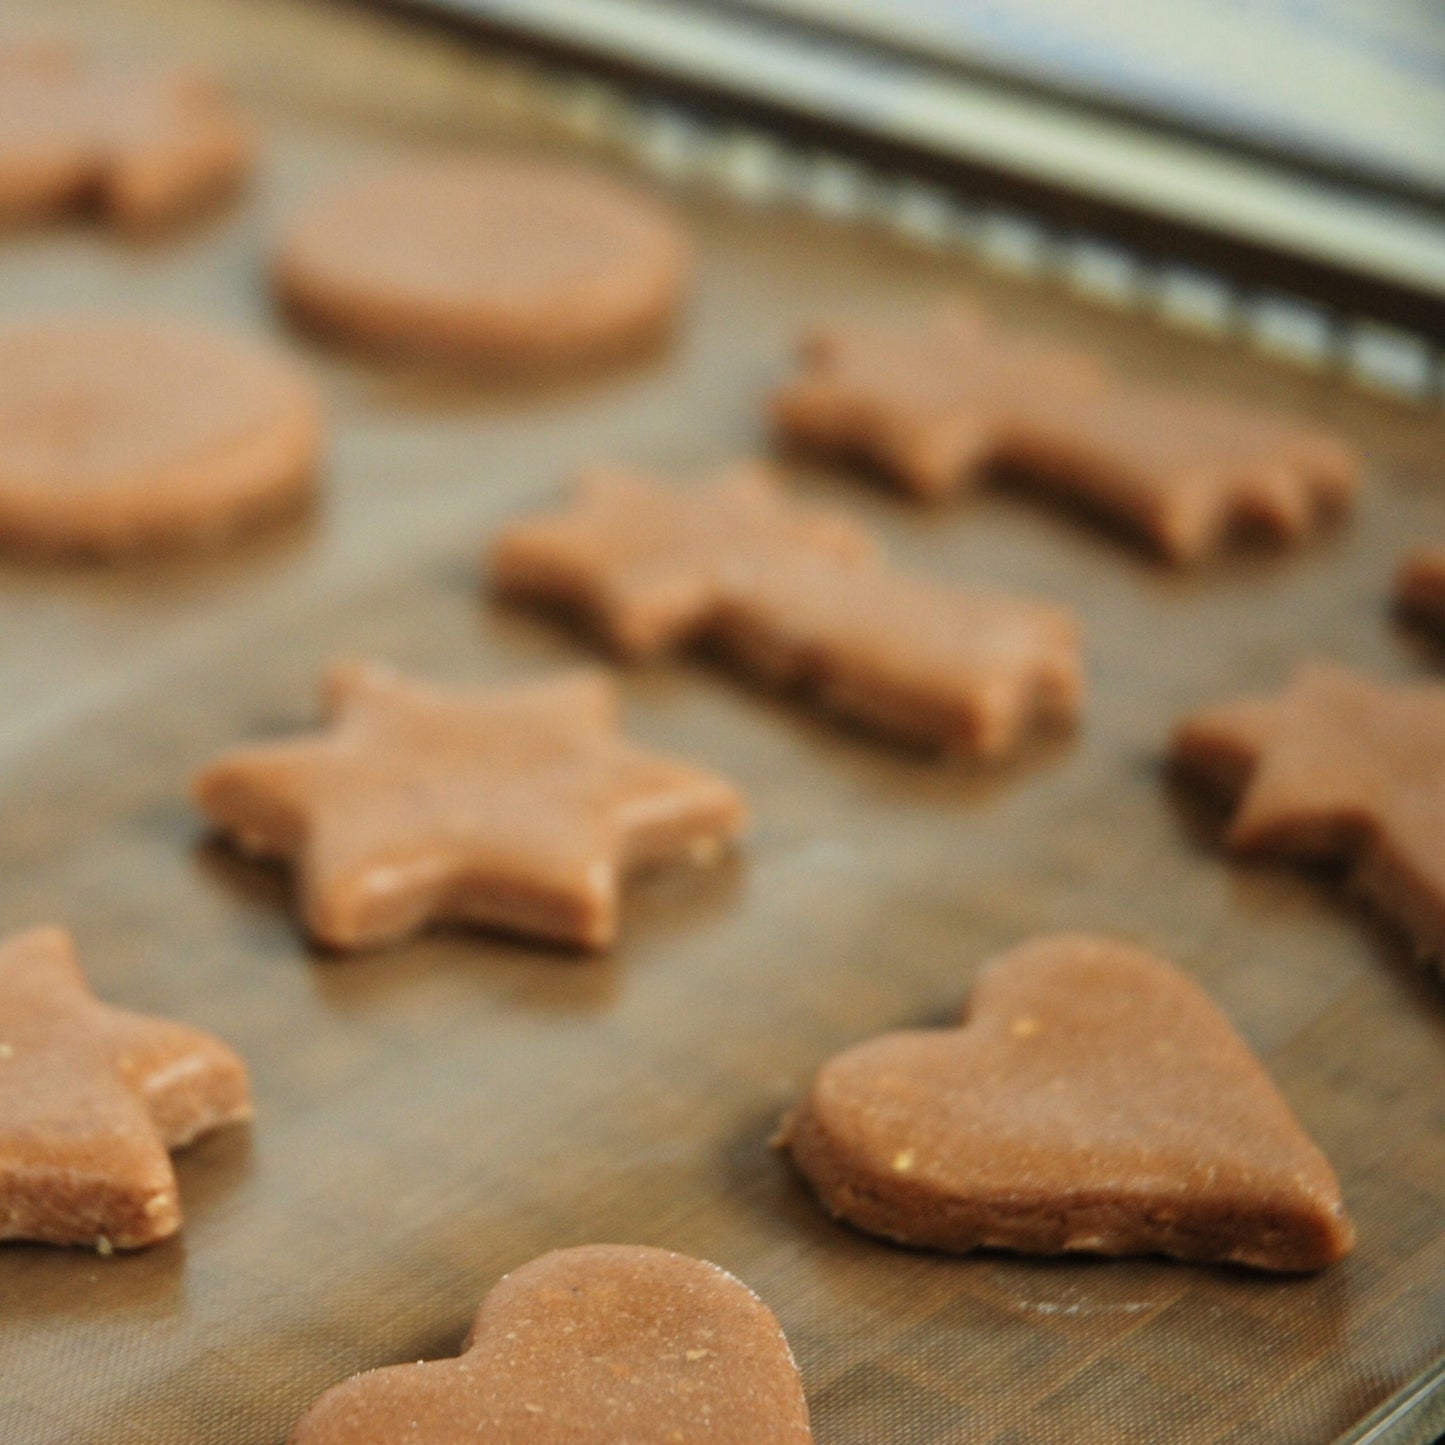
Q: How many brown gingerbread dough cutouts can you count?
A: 11